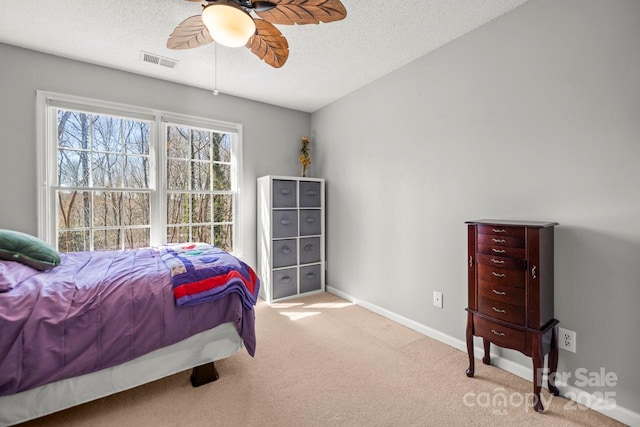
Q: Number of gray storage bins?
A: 8